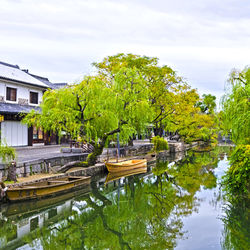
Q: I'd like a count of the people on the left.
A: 0